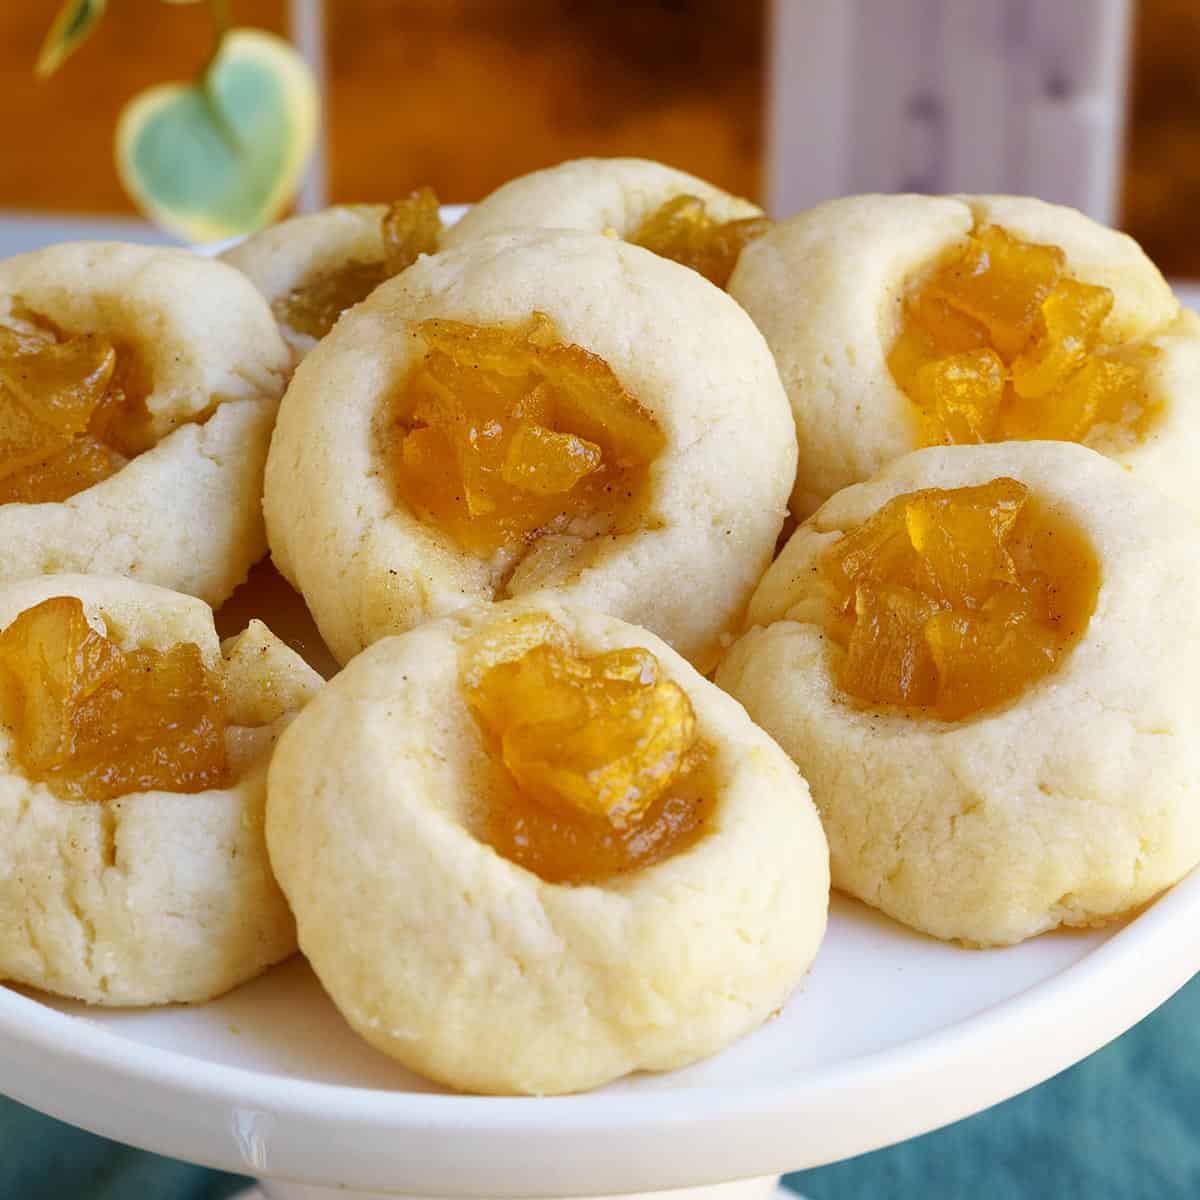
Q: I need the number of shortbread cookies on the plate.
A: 8